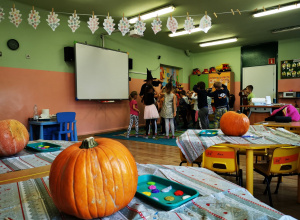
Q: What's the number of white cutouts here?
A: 13